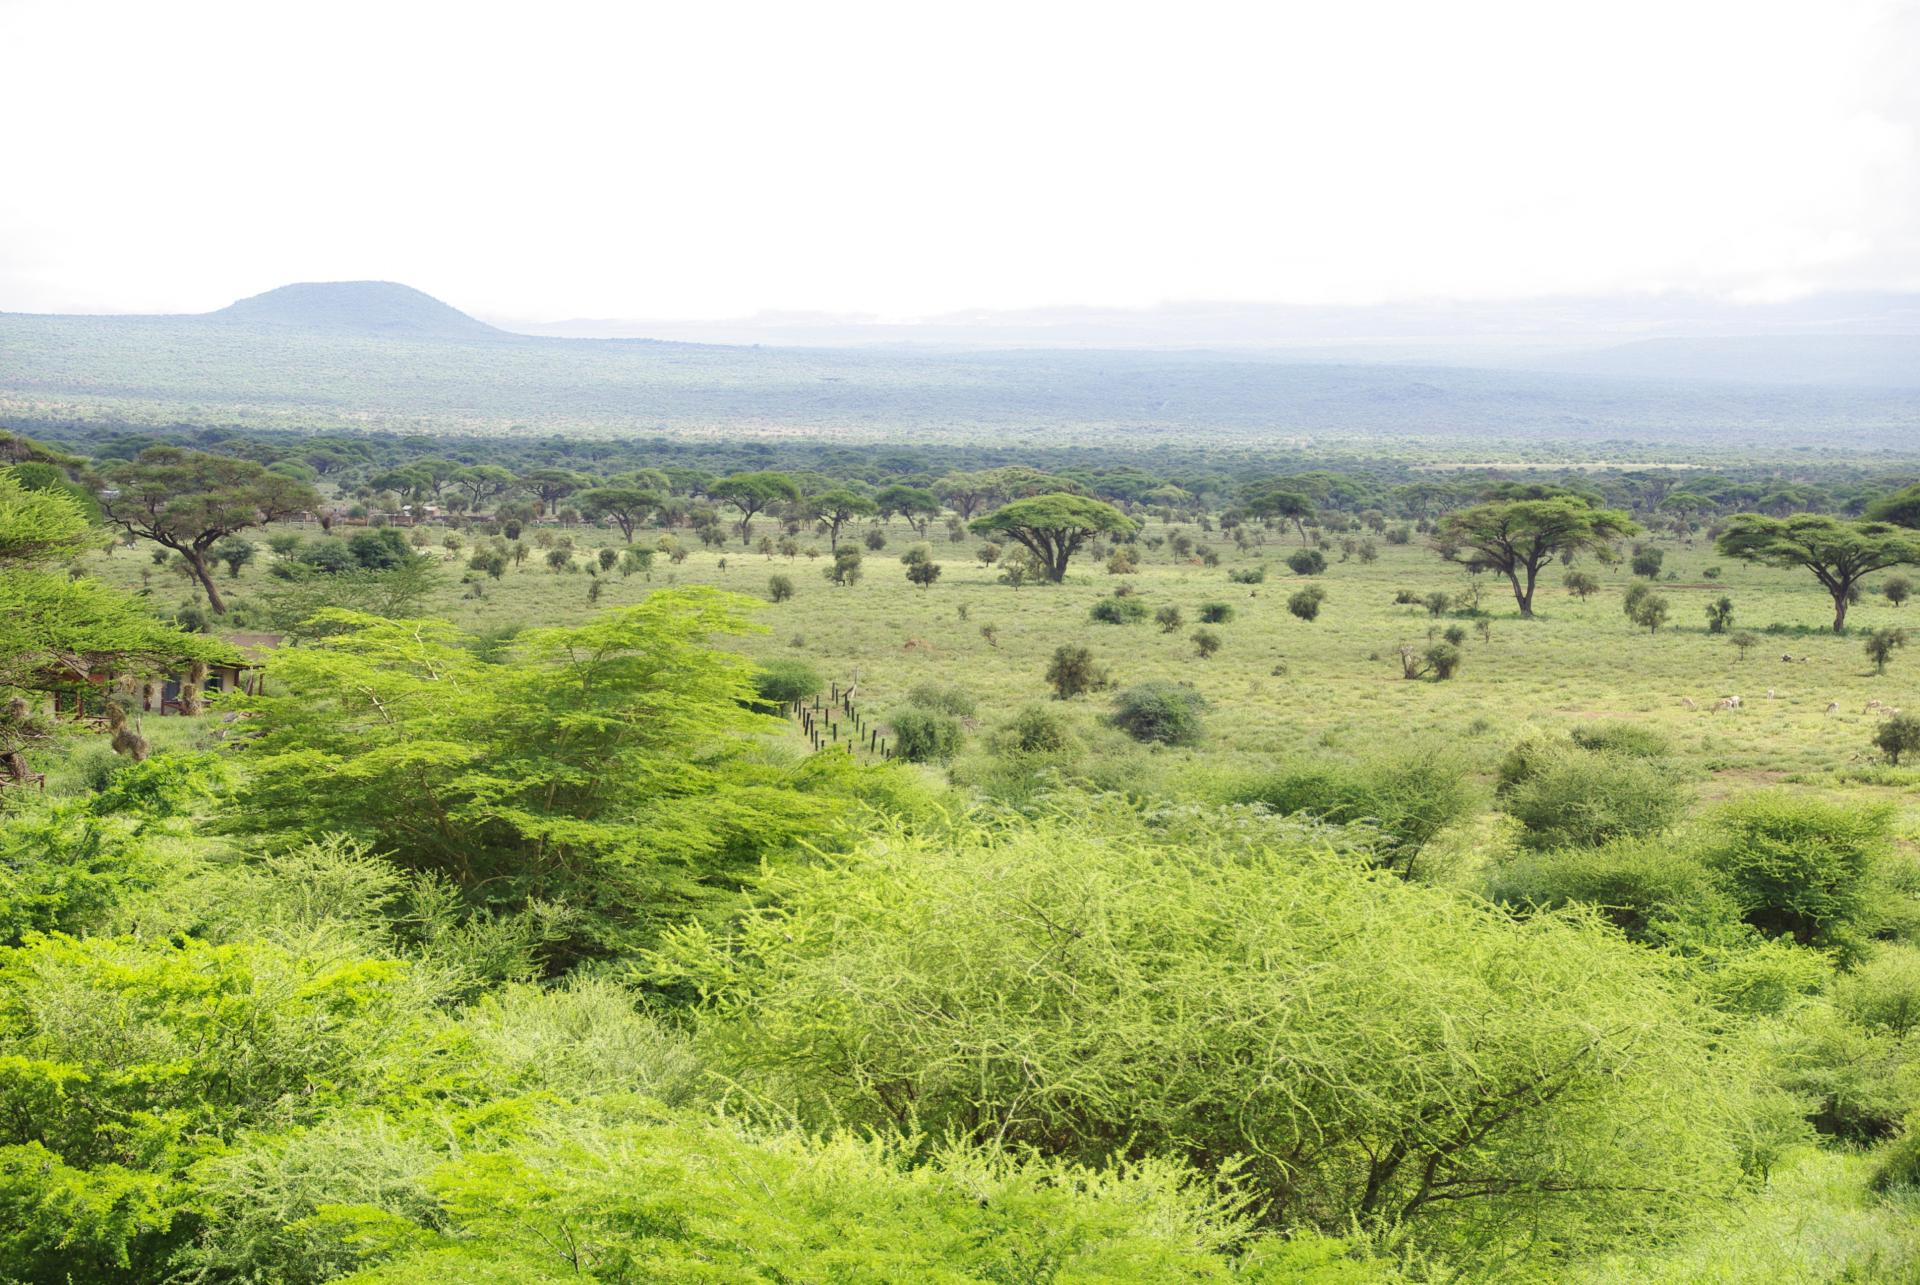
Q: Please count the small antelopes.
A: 8